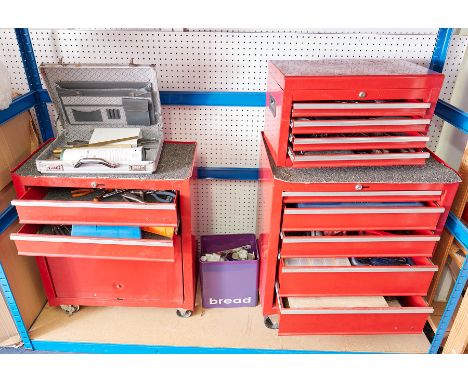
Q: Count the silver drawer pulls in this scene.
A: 11